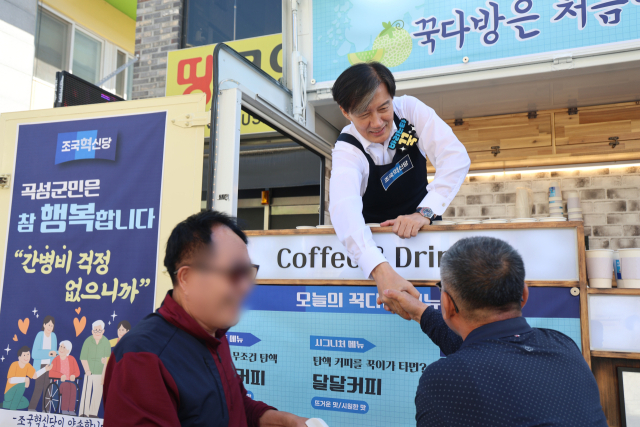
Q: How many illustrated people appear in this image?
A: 5